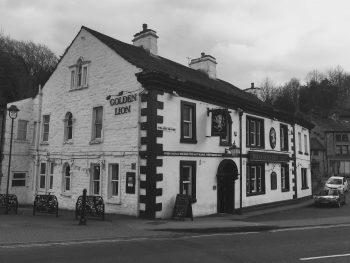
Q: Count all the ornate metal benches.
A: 3